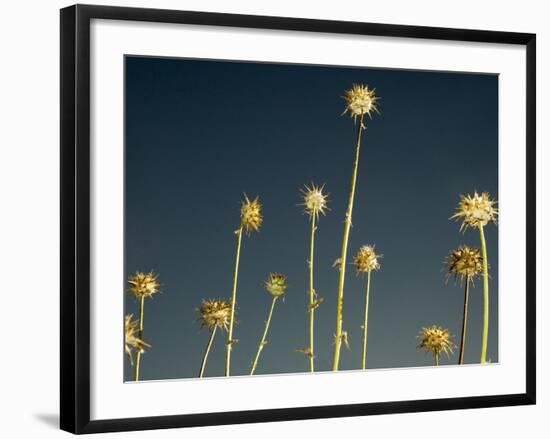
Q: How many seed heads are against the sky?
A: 11